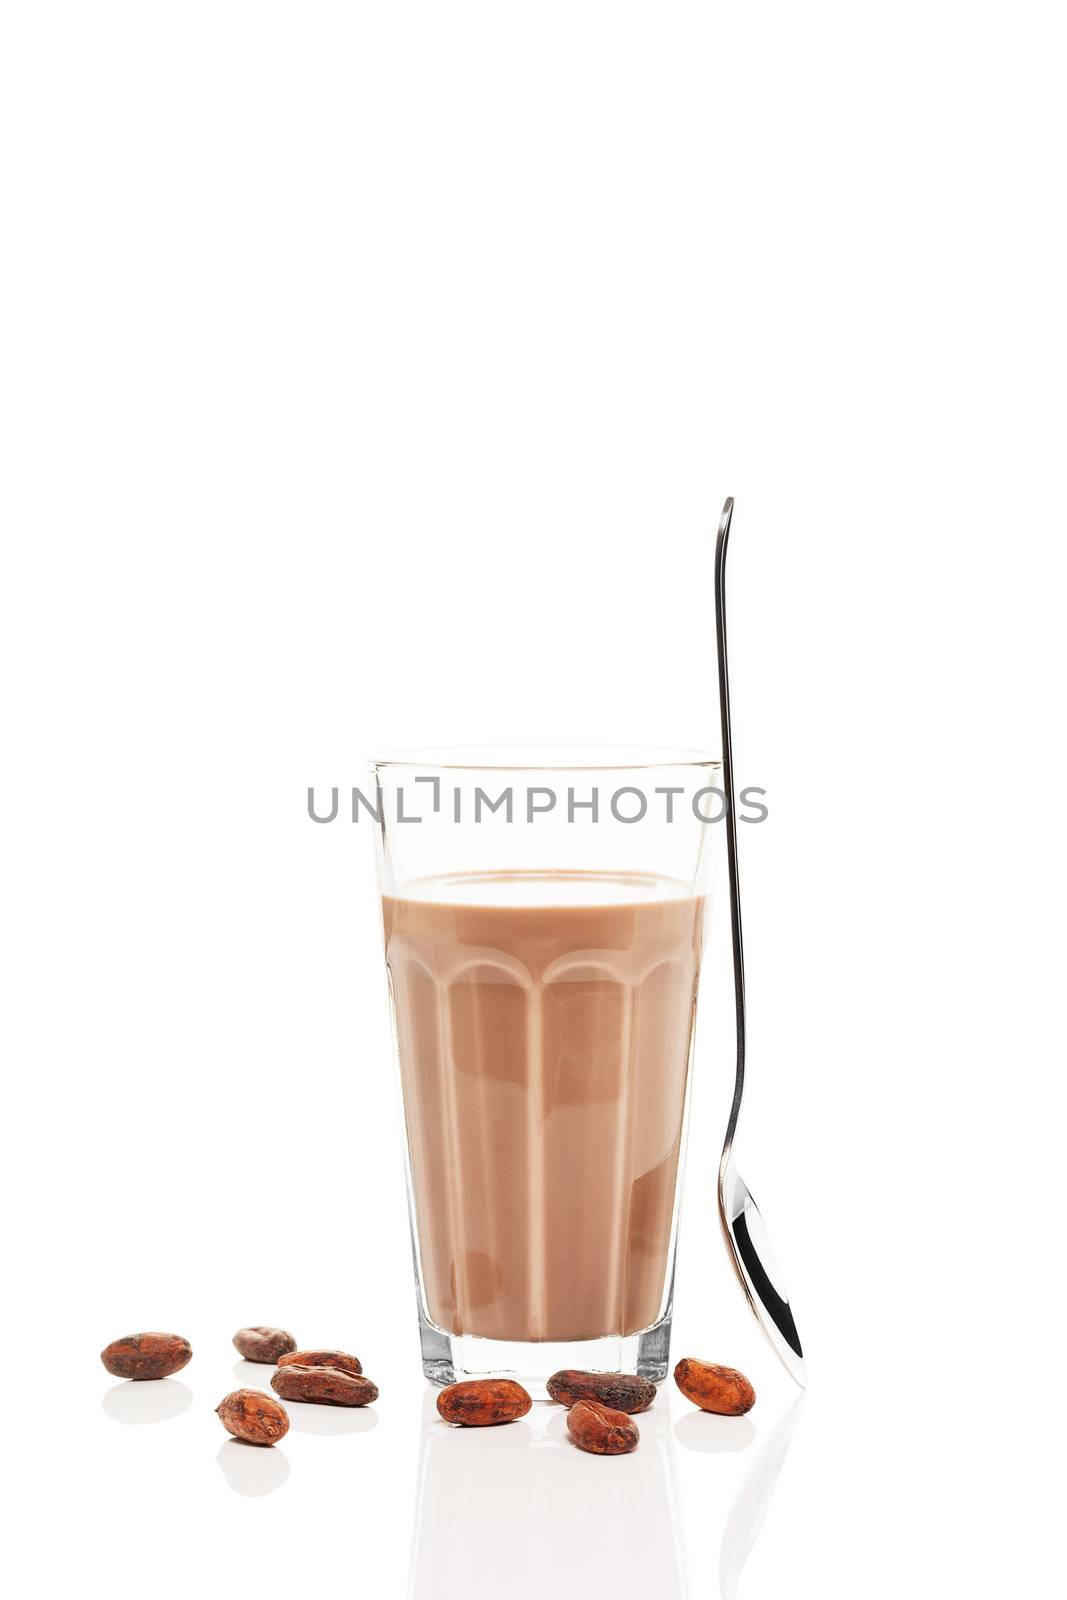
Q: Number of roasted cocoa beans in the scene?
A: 9